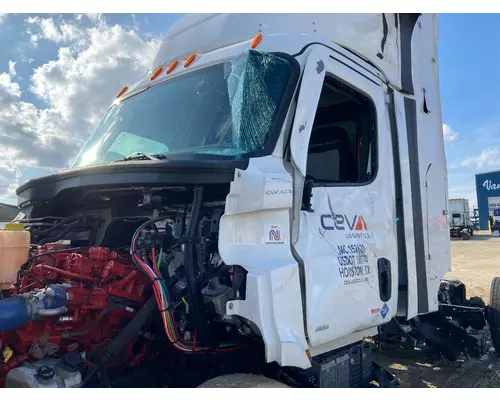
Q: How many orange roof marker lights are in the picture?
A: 5